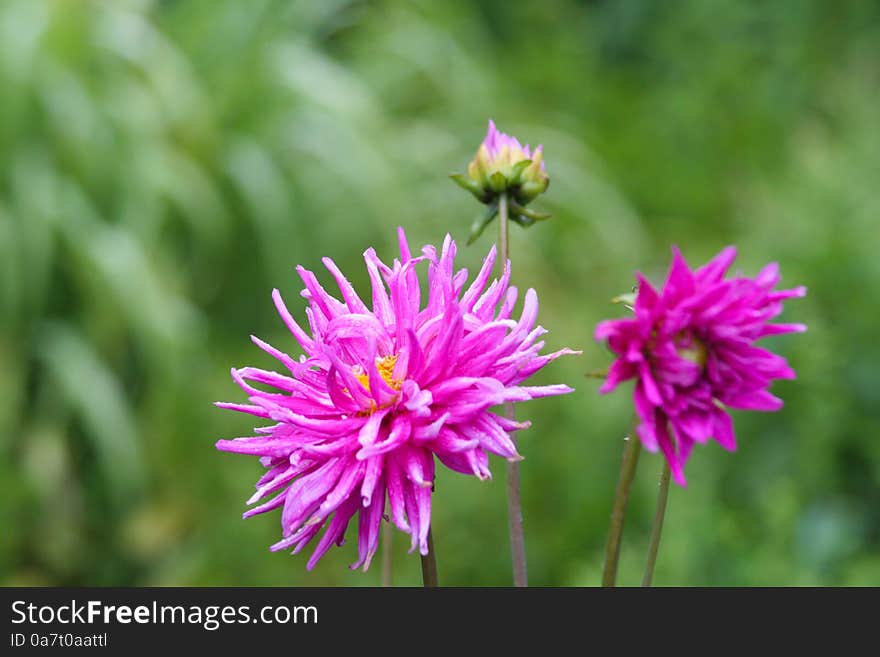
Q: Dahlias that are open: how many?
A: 2